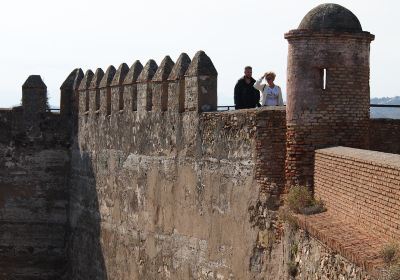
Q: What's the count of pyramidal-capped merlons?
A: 11